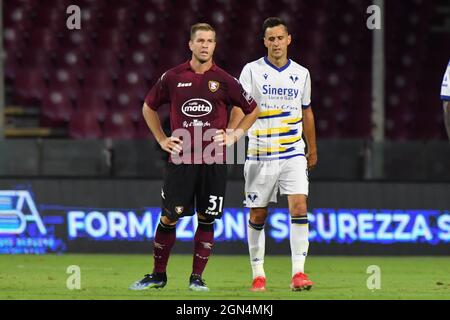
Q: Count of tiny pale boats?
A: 0